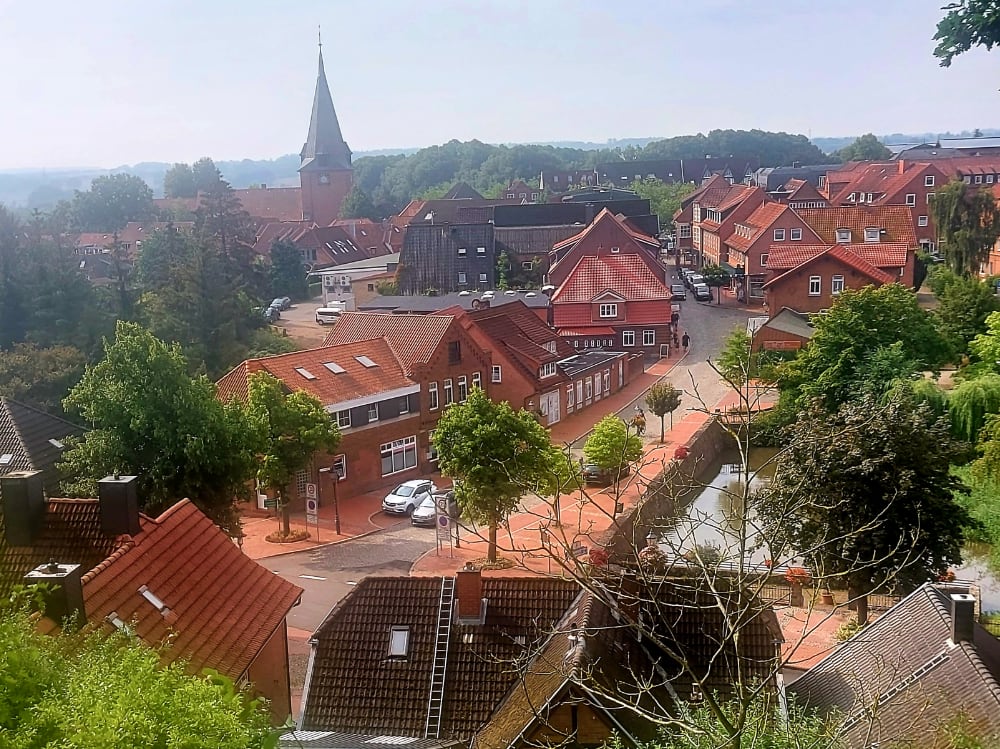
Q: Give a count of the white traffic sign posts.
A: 2